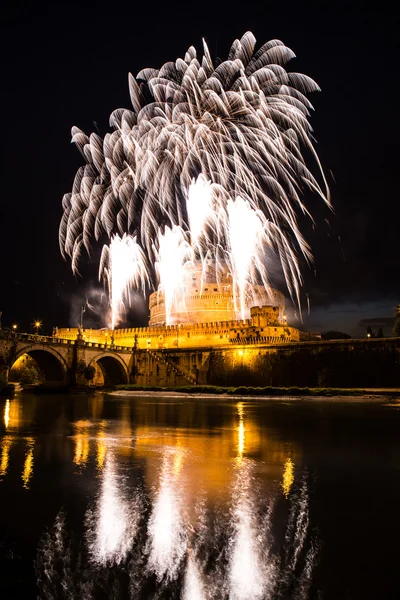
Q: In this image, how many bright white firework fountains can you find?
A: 4